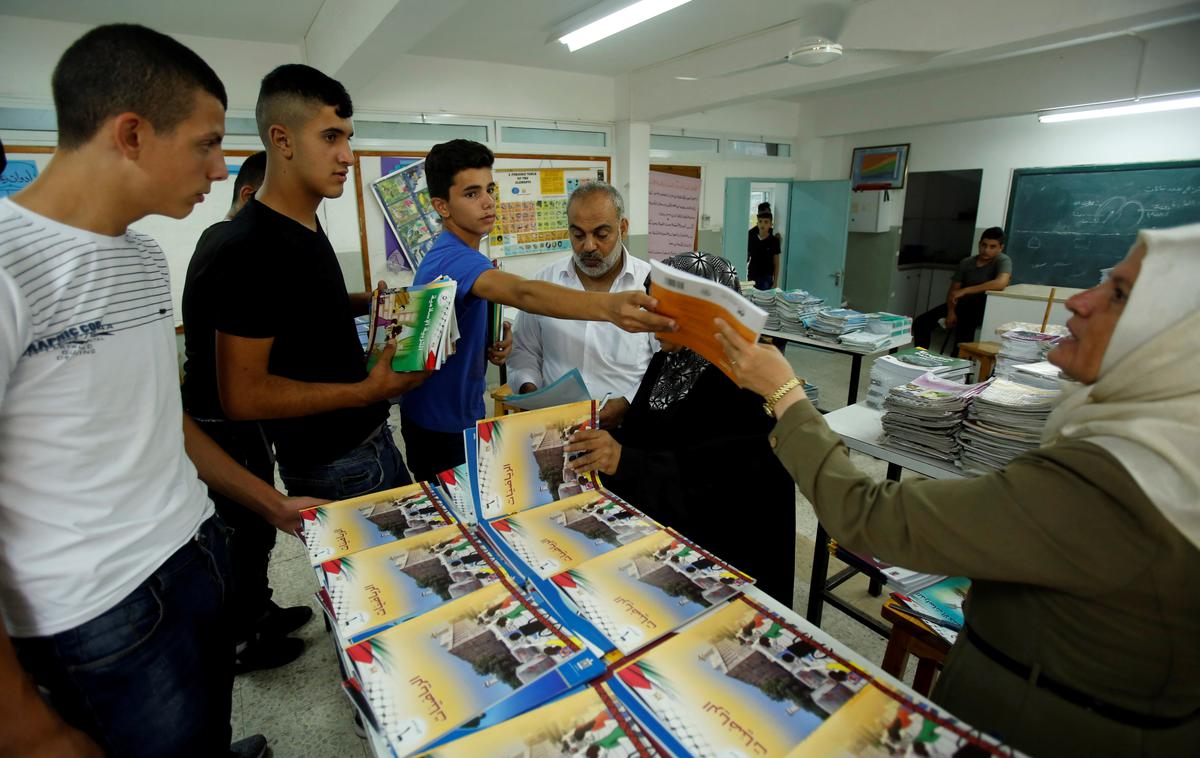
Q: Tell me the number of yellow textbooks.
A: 9